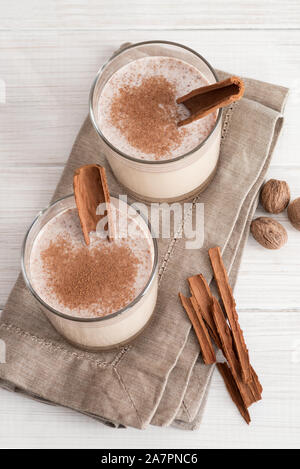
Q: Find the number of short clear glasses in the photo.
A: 2